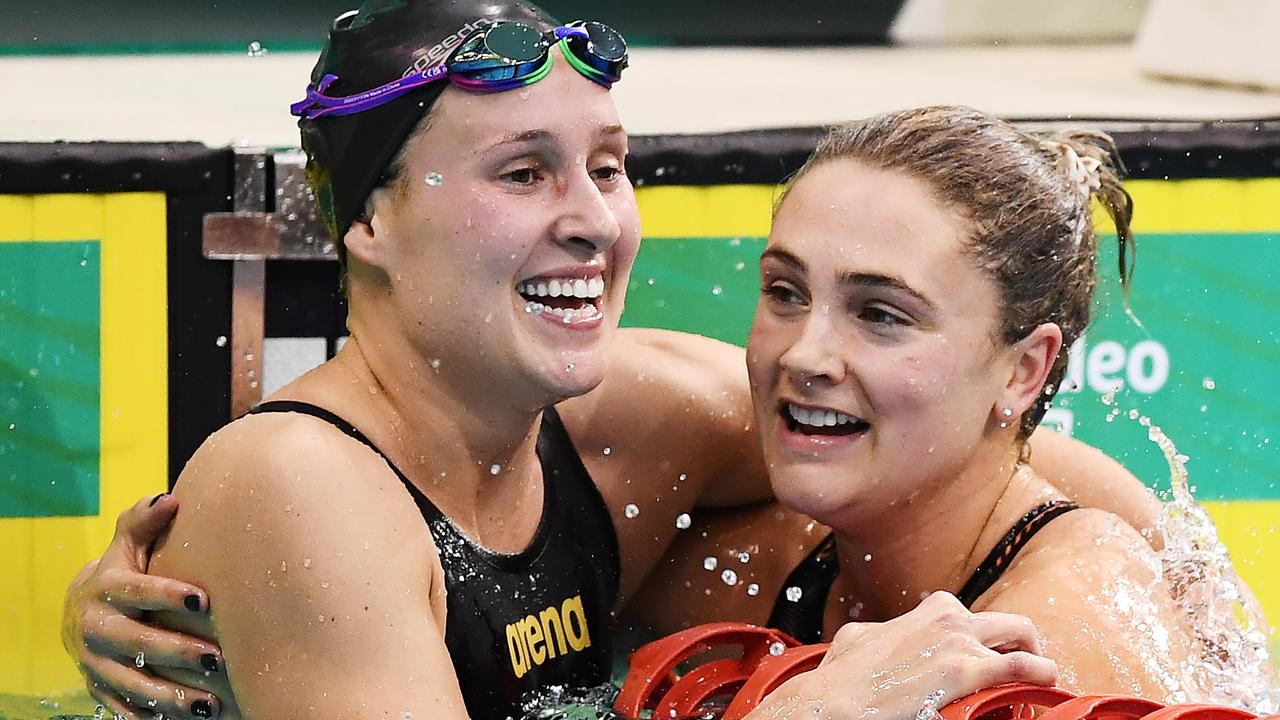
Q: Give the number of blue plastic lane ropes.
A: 0